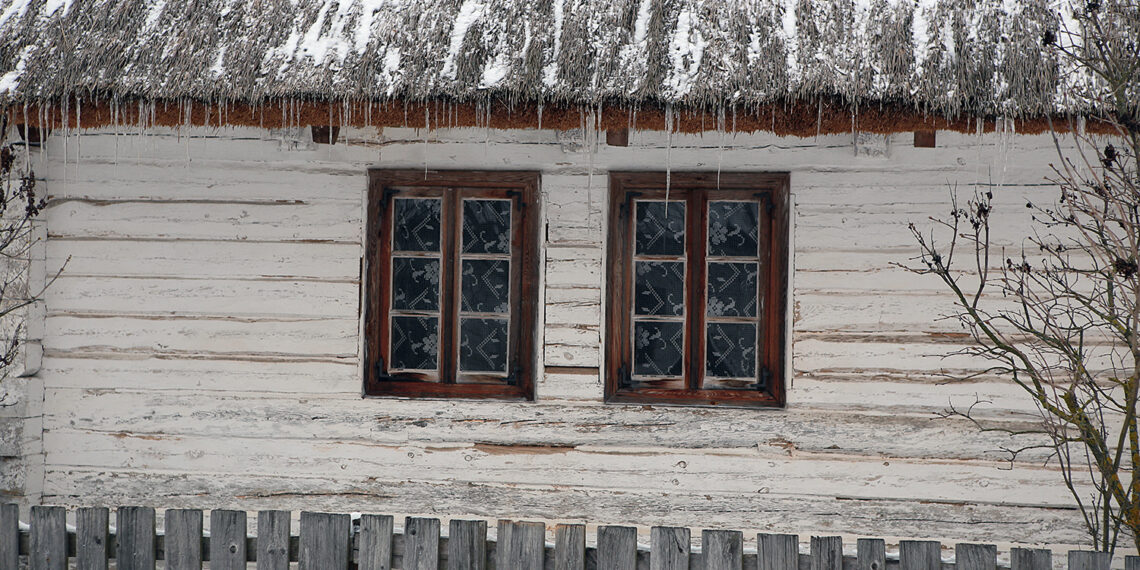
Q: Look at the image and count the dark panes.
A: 12